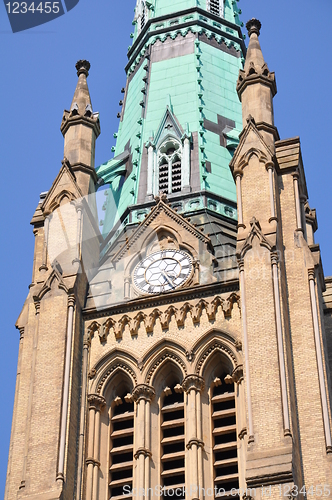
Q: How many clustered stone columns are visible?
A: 4